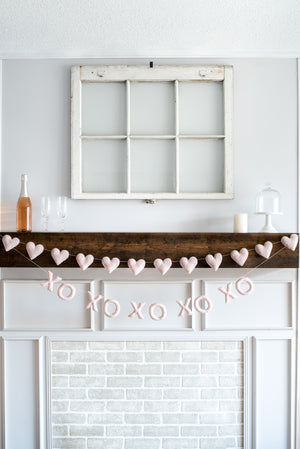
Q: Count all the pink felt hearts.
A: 12